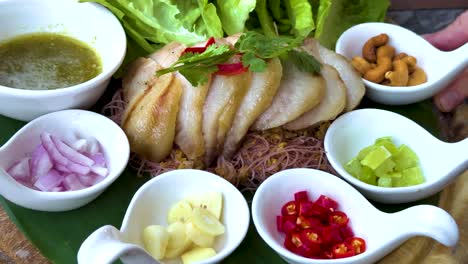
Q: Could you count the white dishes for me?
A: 6